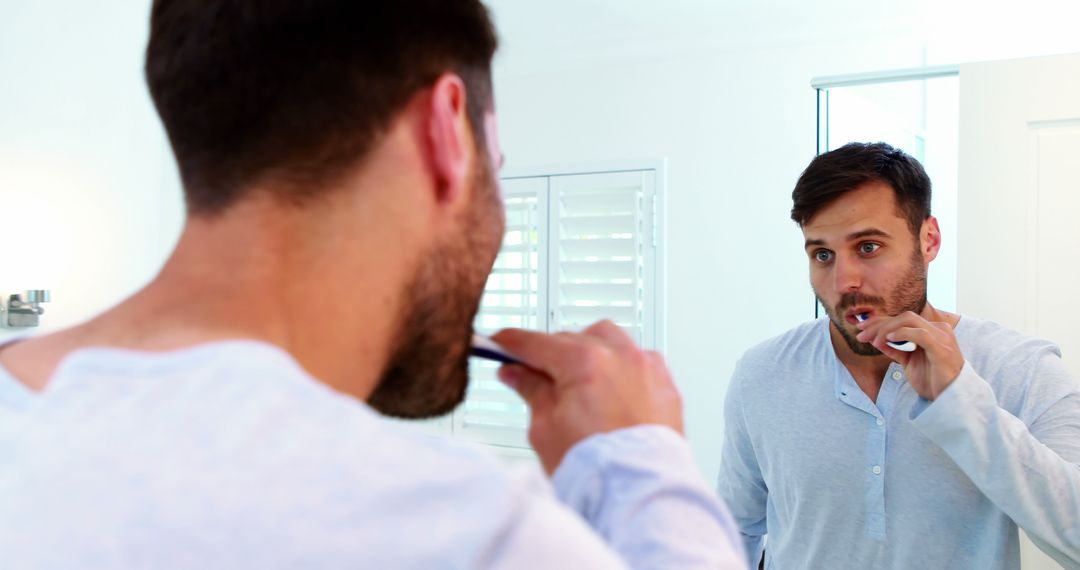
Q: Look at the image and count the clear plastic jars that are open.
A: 0